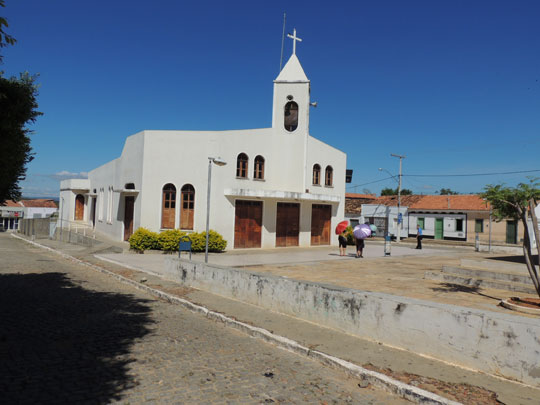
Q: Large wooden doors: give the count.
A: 3